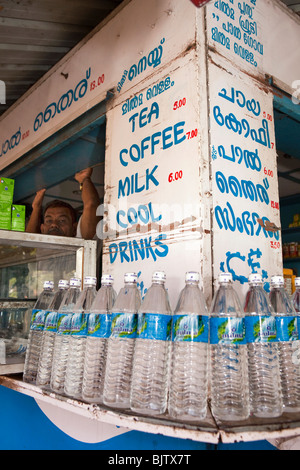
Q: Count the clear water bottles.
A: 12